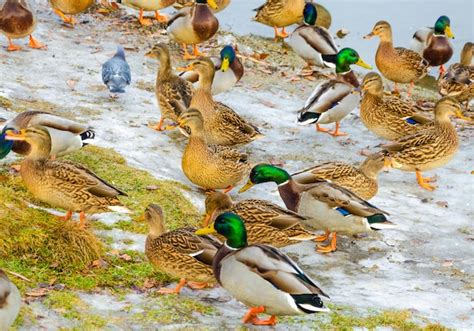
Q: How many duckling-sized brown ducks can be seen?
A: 0